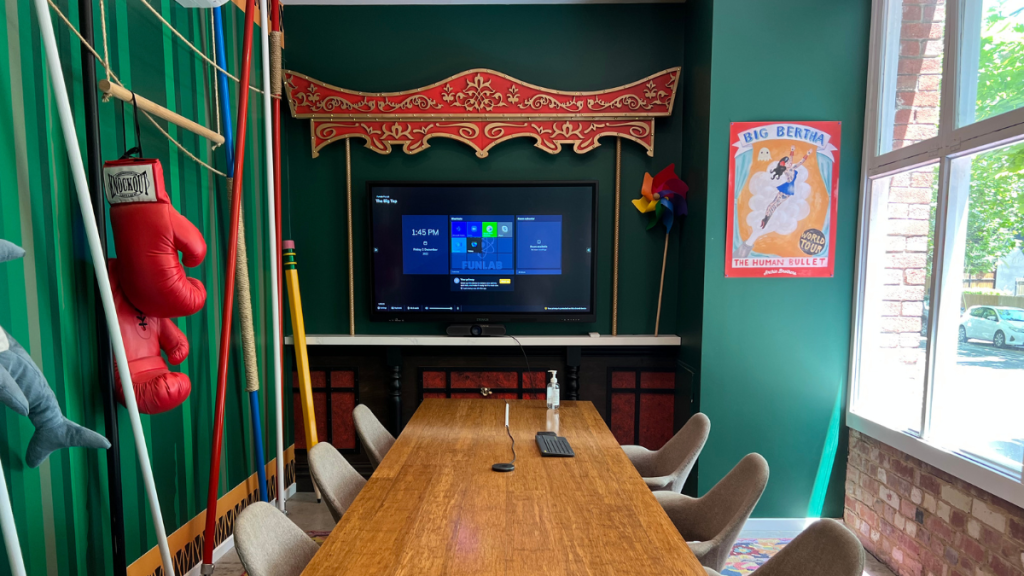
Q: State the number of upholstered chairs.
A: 6